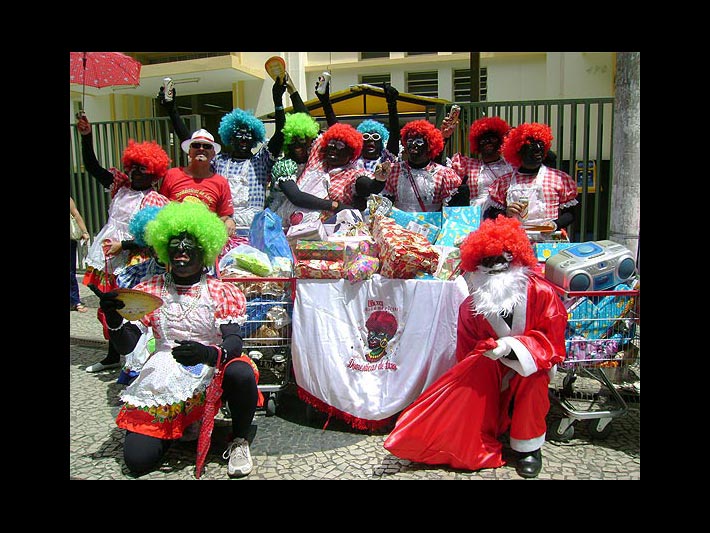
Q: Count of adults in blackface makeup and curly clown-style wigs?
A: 11